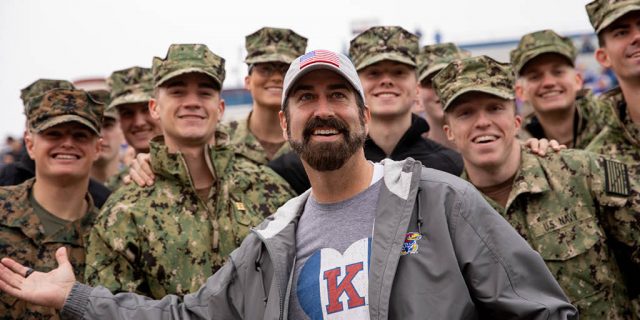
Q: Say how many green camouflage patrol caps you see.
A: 11